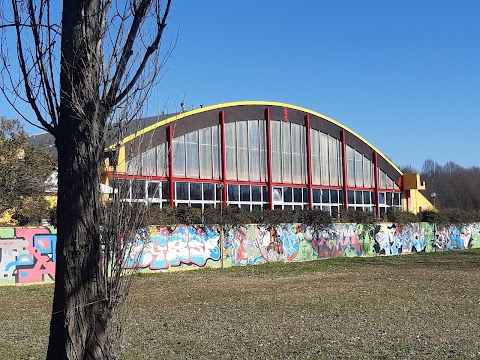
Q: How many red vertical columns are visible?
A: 6